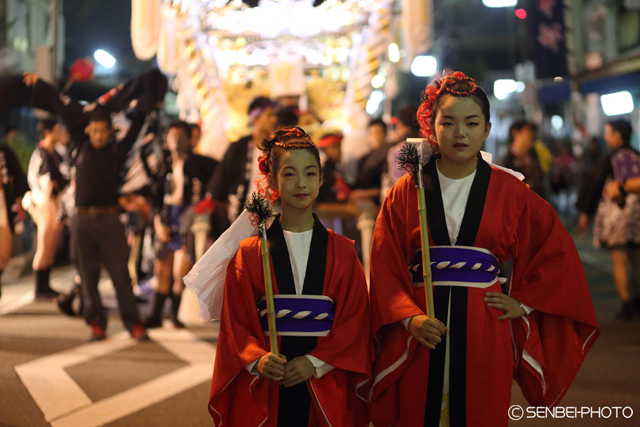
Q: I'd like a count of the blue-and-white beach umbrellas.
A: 0